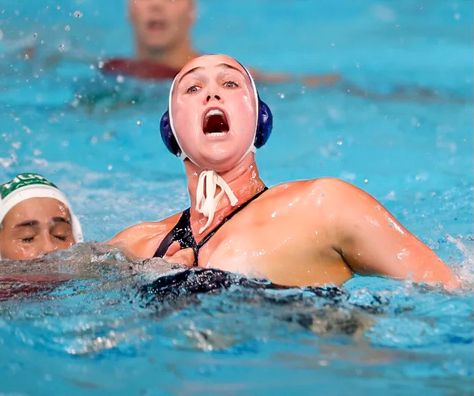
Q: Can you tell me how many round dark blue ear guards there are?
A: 2